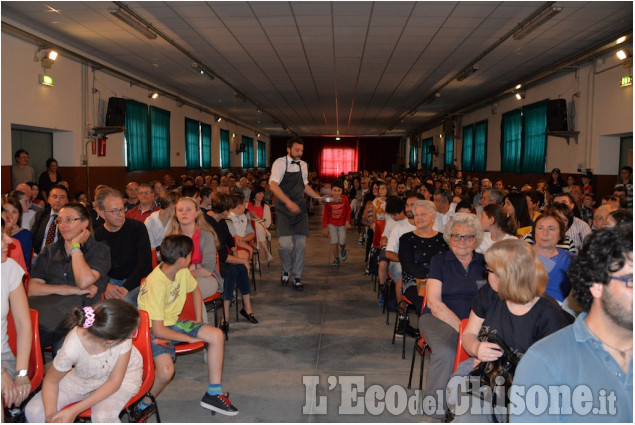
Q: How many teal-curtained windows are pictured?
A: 10